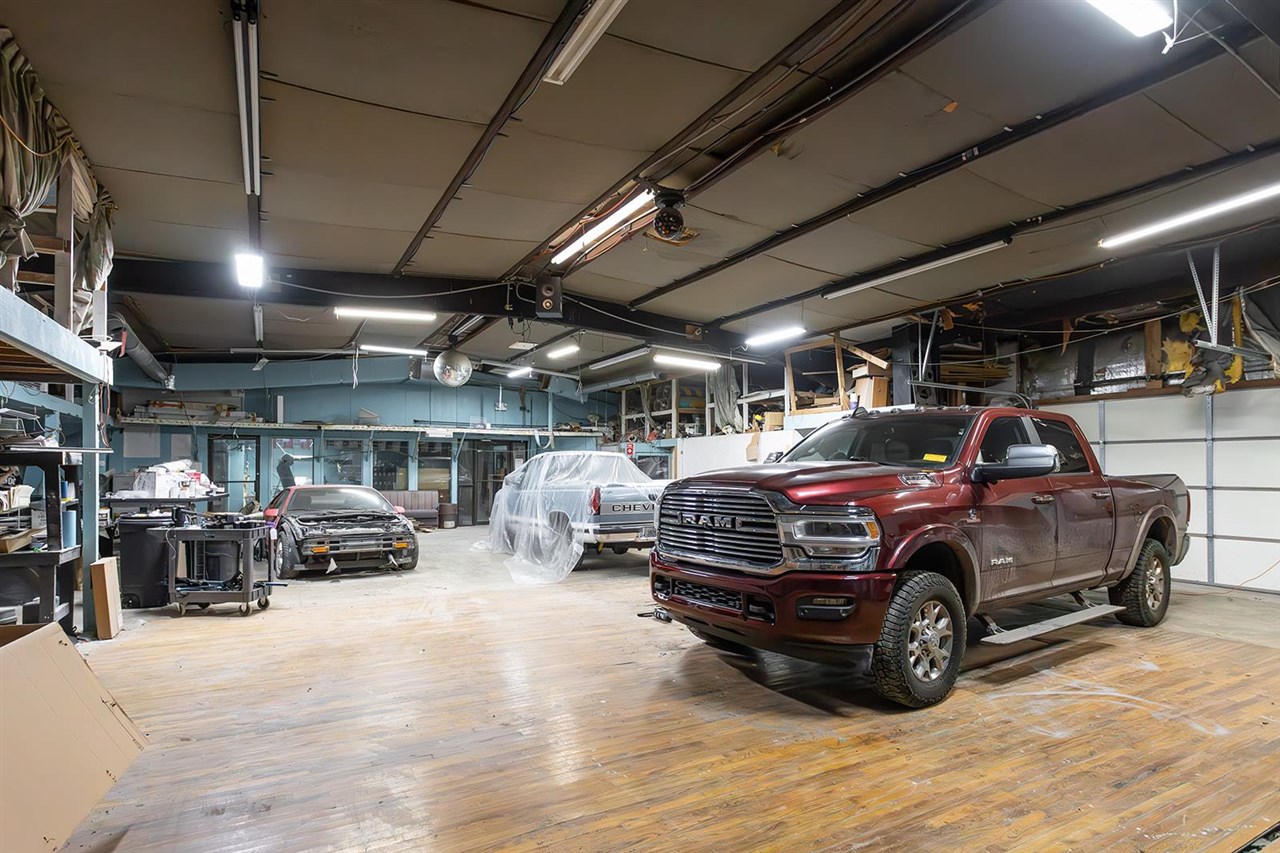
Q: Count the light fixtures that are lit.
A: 10